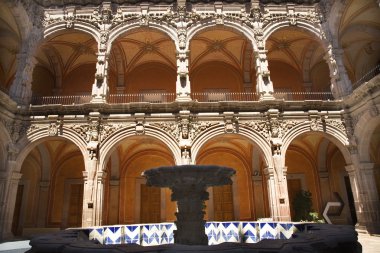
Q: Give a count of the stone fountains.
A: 1